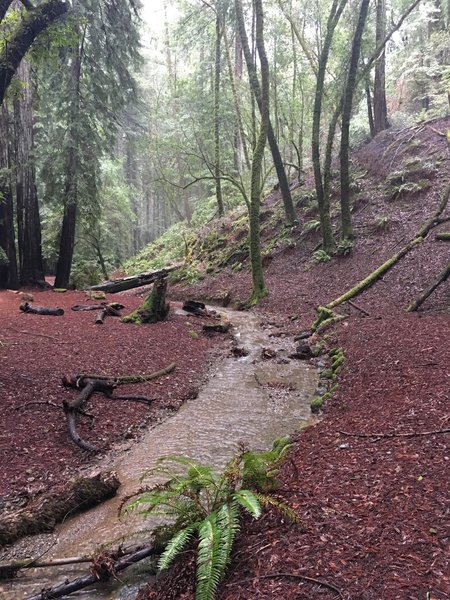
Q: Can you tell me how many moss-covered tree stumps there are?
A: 1